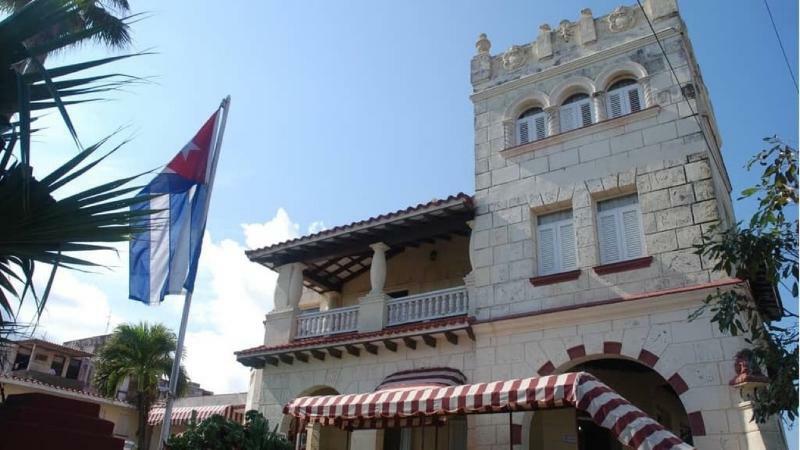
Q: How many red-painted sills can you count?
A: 2